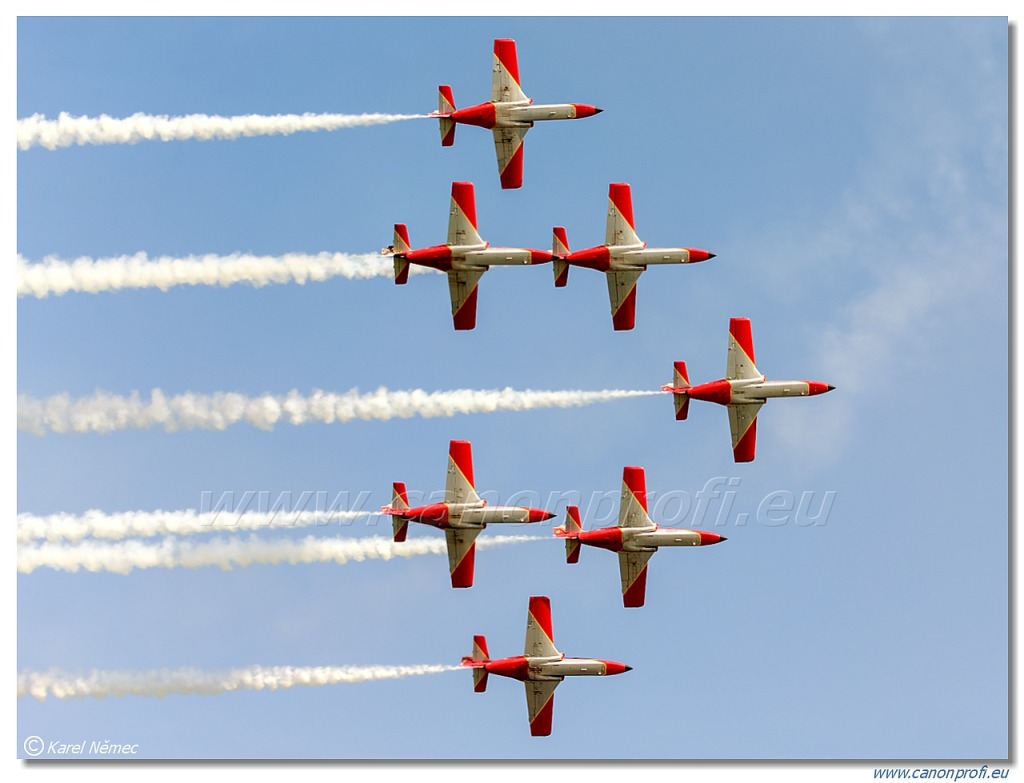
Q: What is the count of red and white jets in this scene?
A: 7